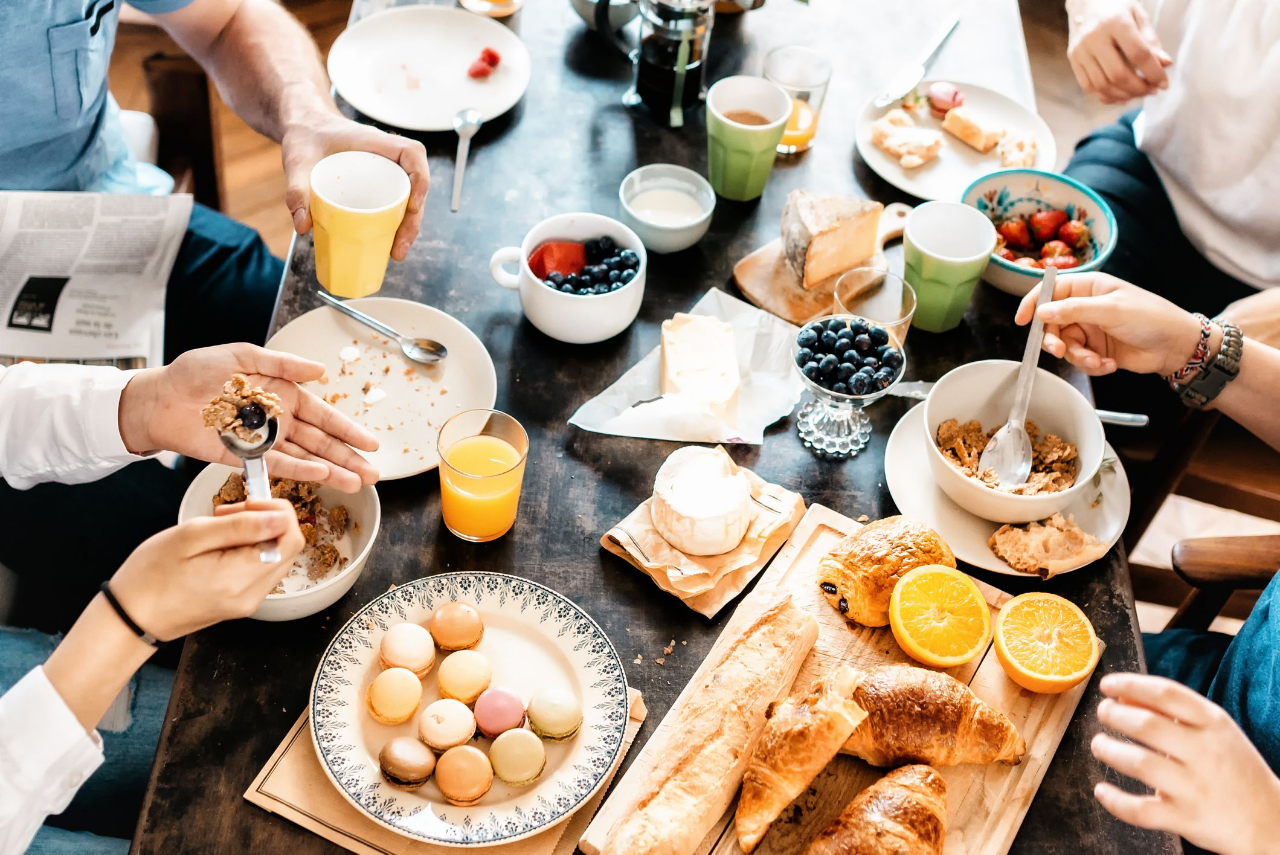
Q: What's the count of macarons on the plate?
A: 10